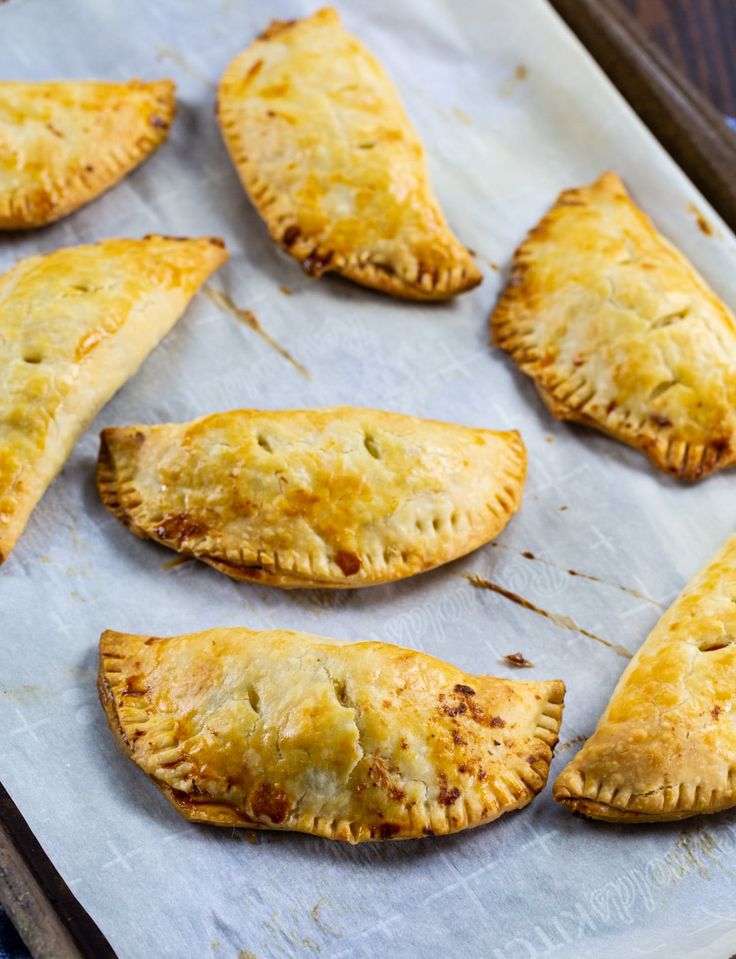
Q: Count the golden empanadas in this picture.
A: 7